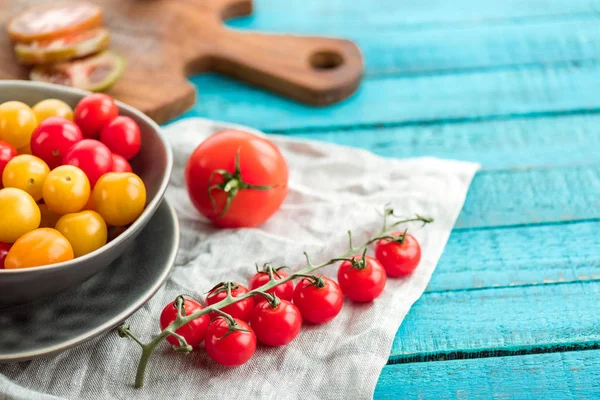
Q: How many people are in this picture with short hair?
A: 0